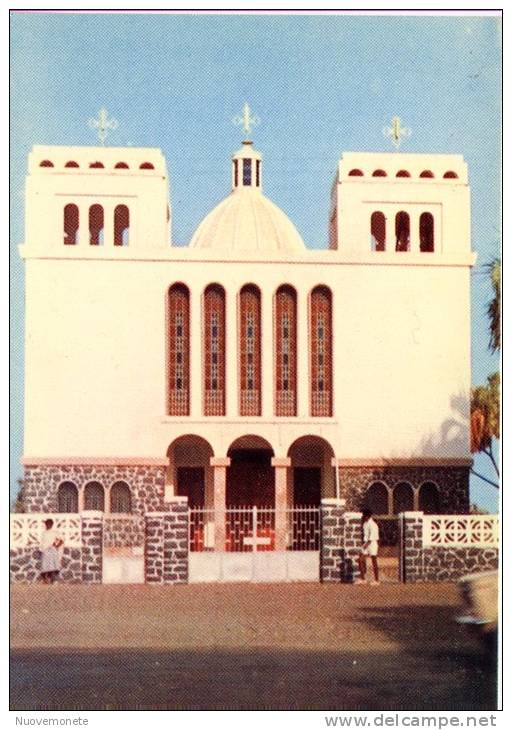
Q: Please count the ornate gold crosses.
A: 3